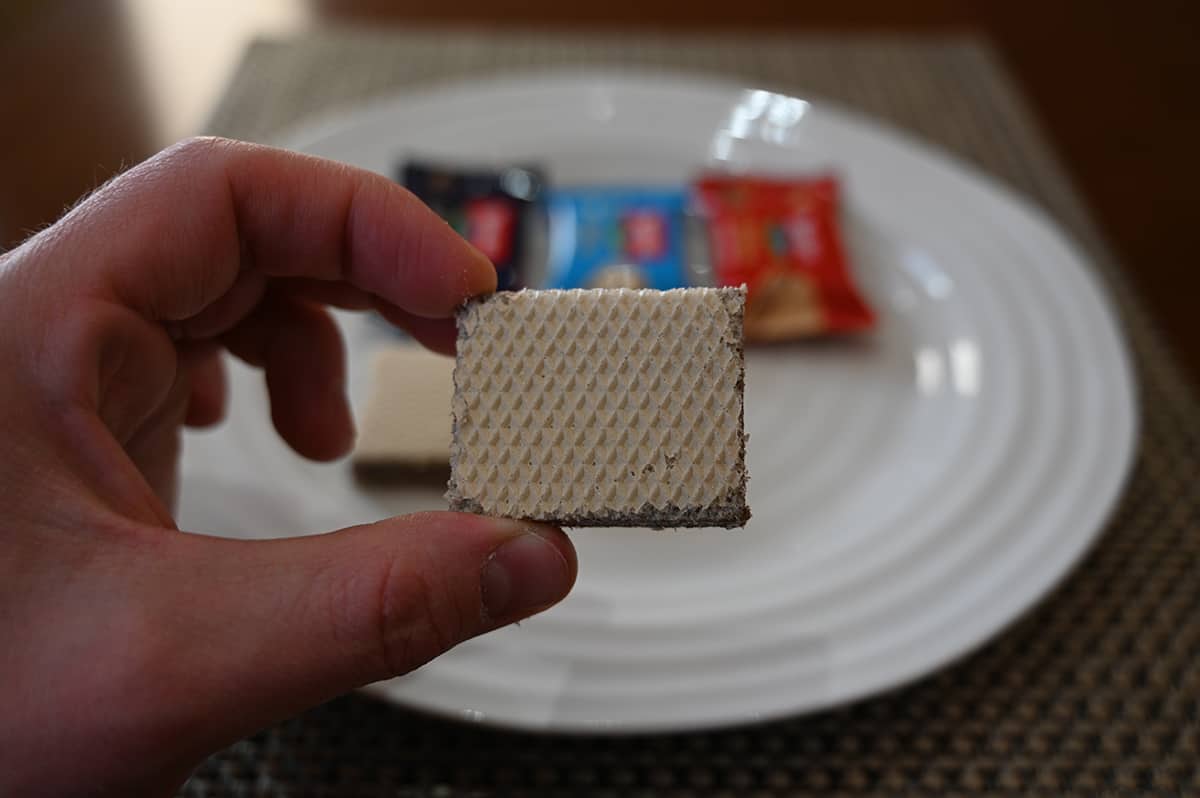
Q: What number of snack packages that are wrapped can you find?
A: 3